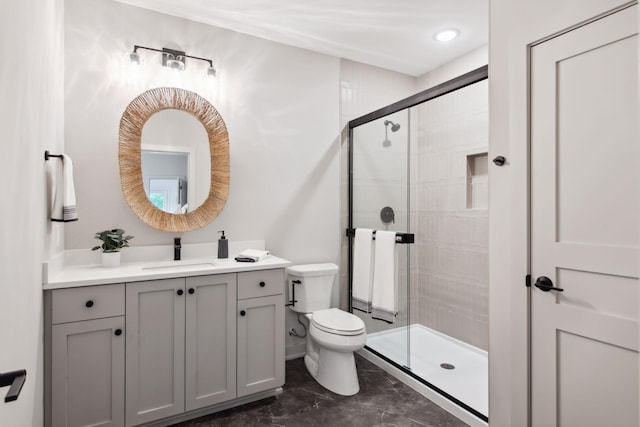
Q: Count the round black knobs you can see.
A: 6